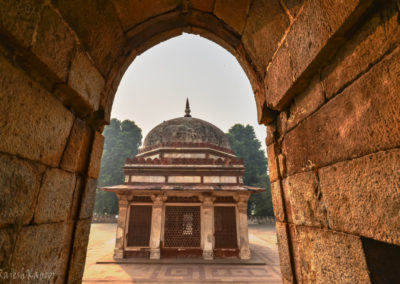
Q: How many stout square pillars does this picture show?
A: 4